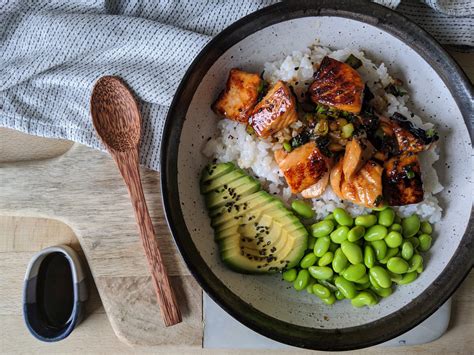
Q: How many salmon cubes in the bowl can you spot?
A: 7